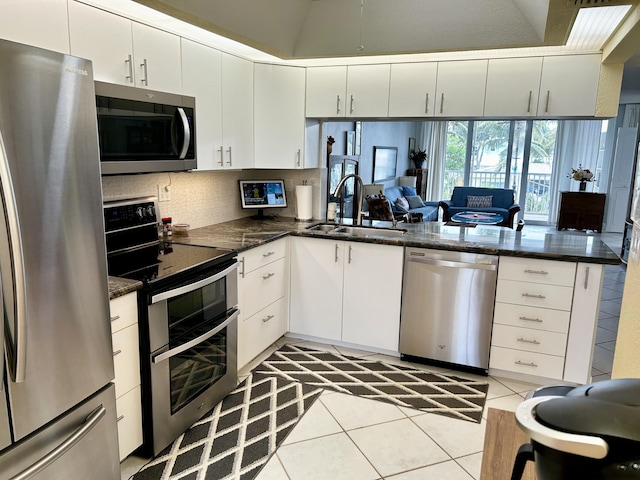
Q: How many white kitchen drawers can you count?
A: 11